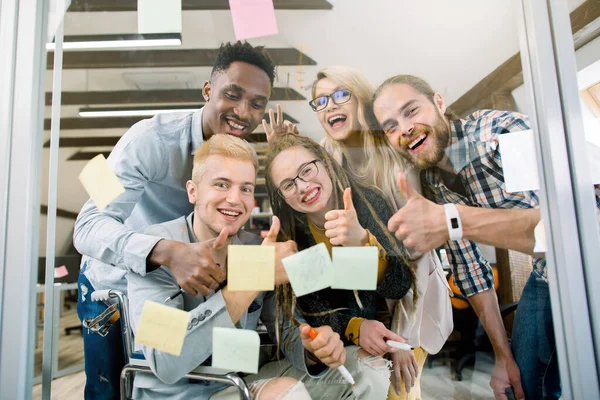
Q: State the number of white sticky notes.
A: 1